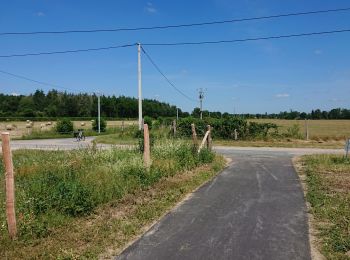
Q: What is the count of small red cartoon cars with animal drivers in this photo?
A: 0